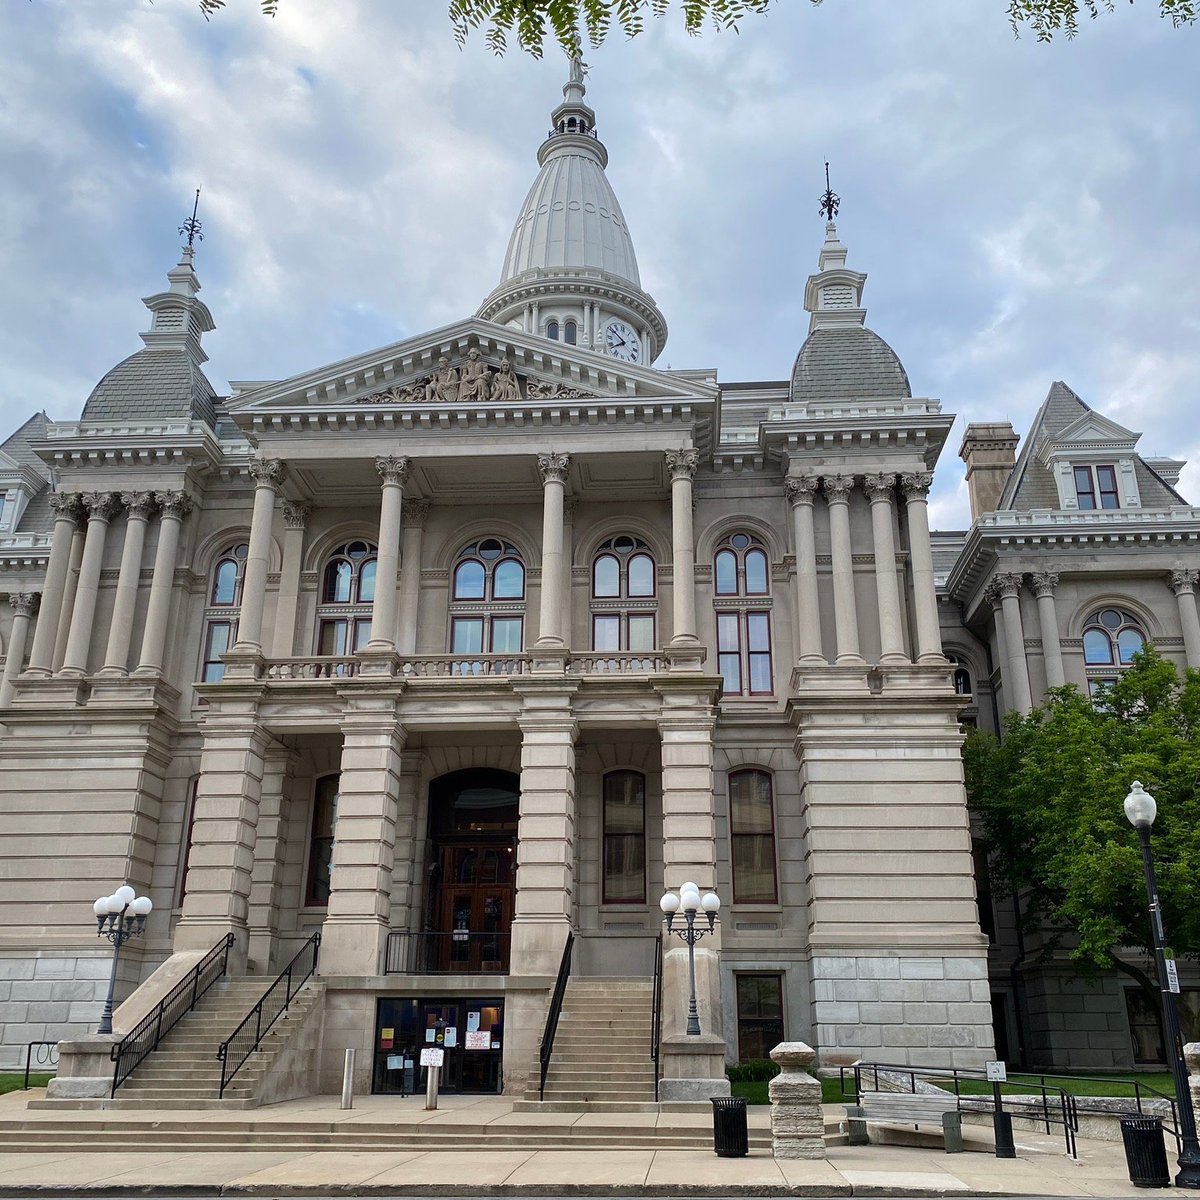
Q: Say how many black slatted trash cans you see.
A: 2